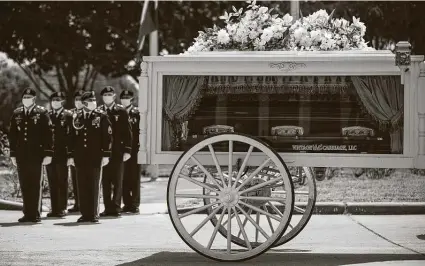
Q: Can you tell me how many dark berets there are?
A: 6